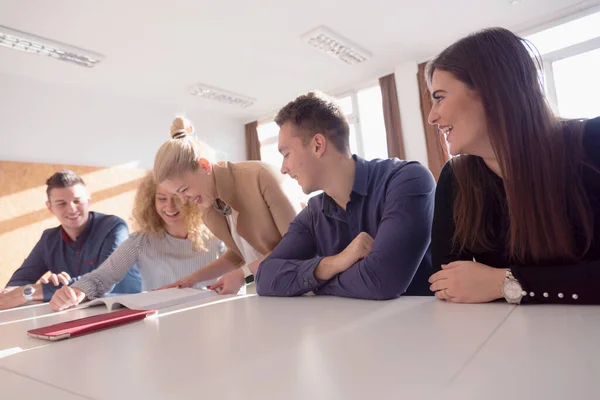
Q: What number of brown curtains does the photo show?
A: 3